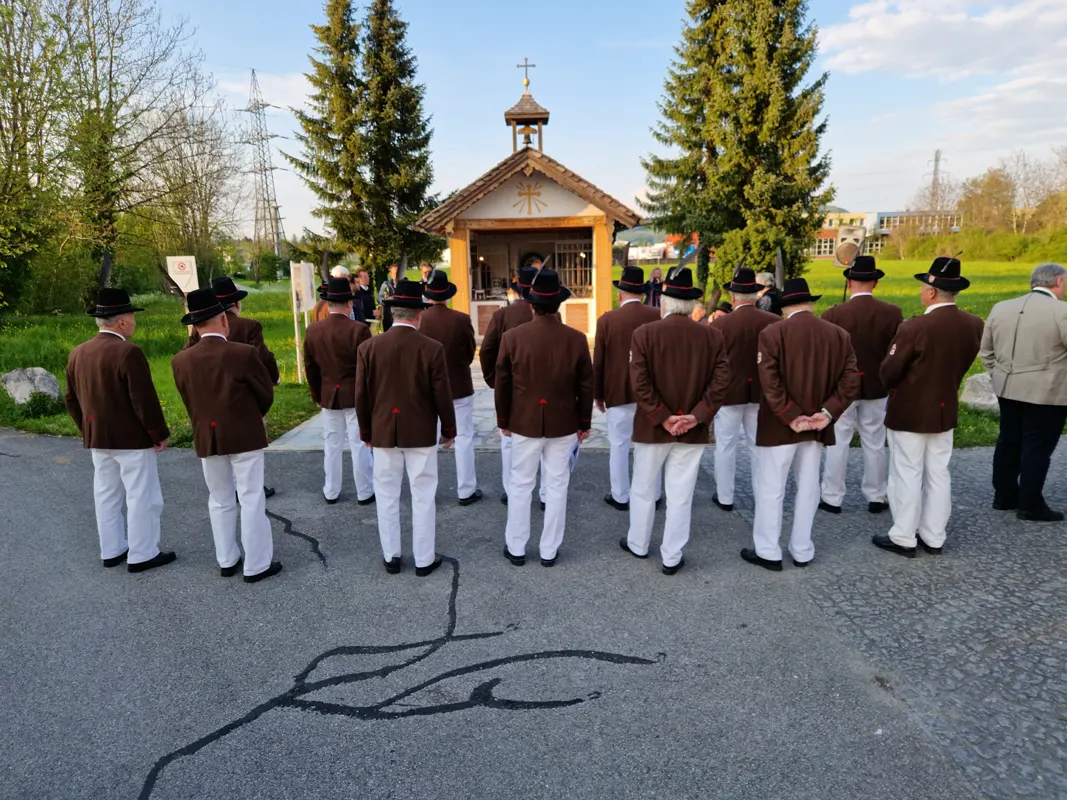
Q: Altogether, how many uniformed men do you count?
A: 14